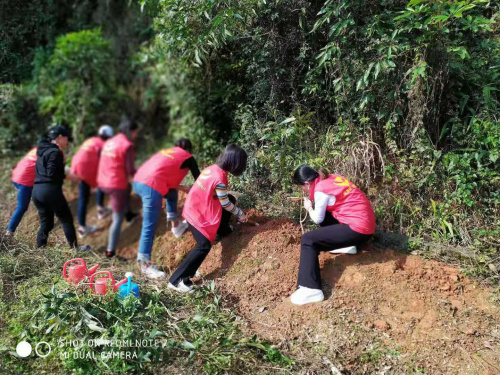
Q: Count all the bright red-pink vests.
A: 6